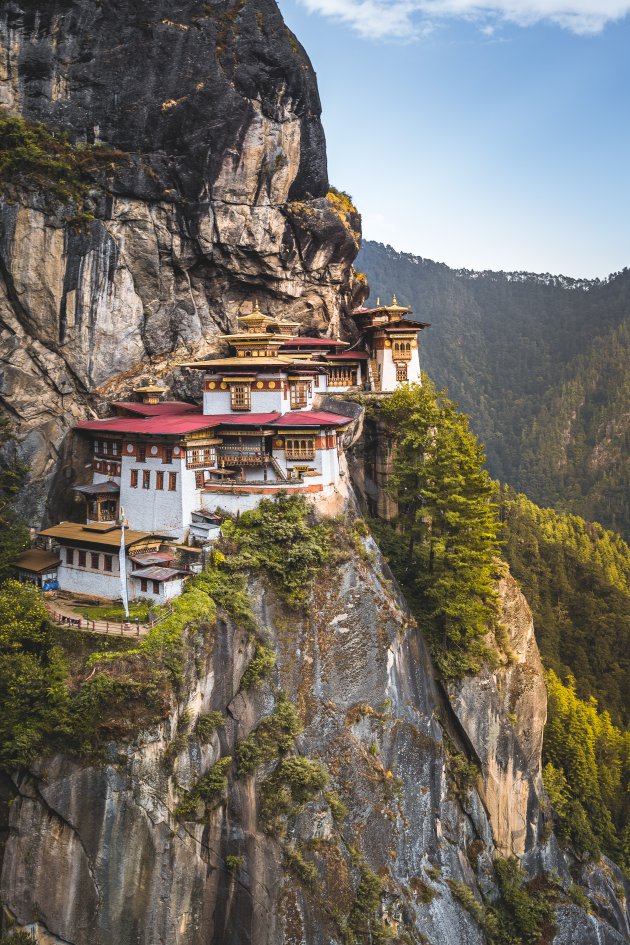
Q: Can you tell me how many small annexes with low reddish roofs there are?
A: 2